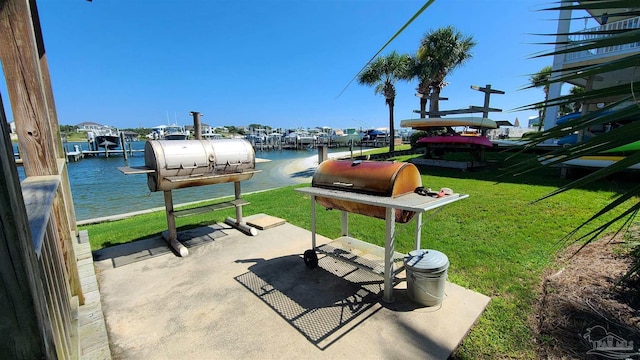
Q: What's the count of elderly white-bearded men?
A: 0